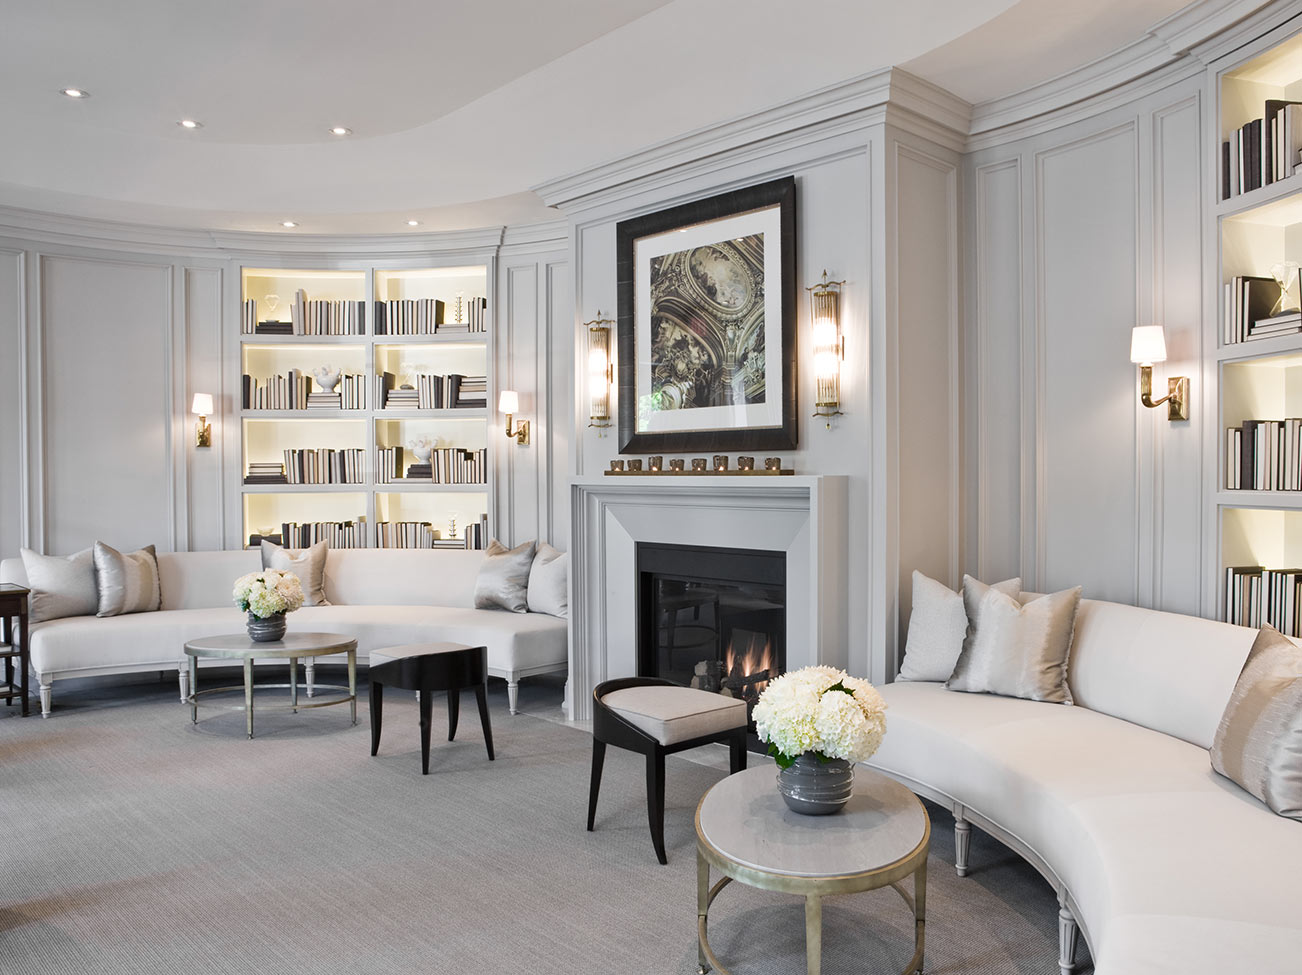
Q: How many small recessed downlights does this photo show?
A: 5